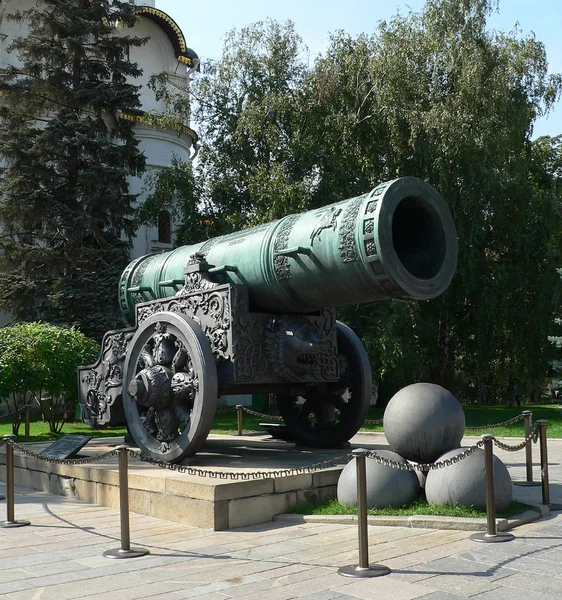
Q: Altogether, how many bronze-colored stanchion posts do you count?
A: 8